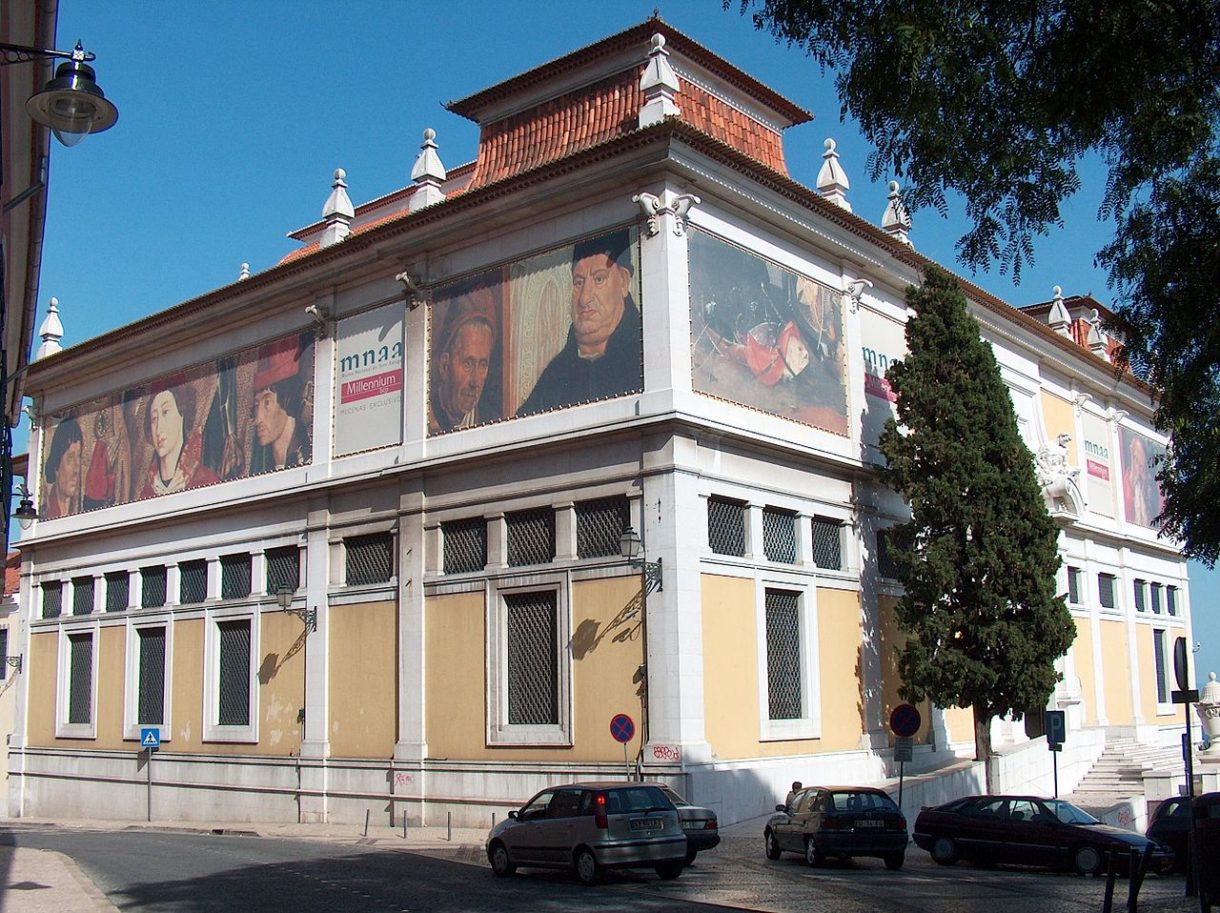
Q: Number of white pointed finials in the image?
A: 9